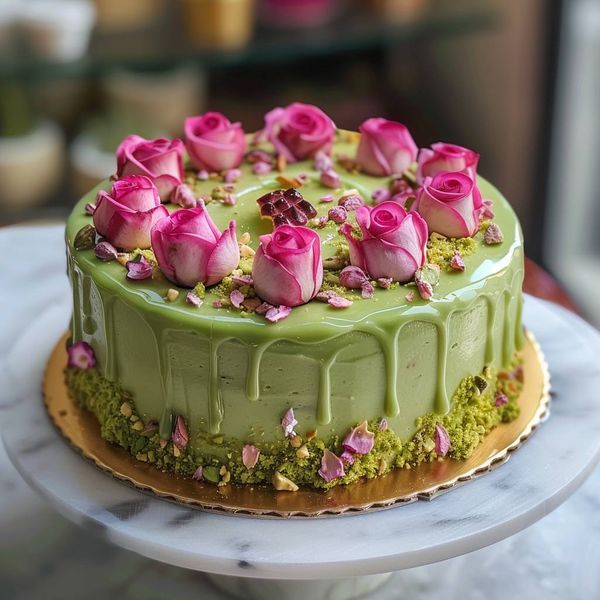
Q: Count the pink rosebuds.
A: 10